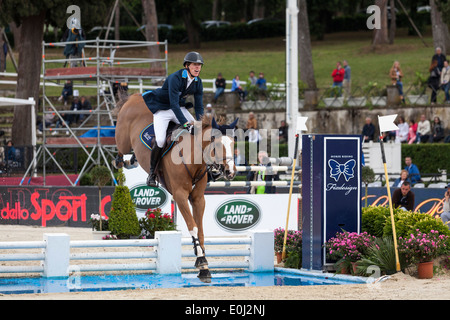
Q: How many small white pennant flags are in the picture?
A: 2